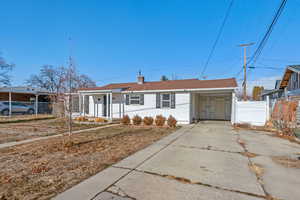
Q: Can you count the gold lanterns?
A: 0